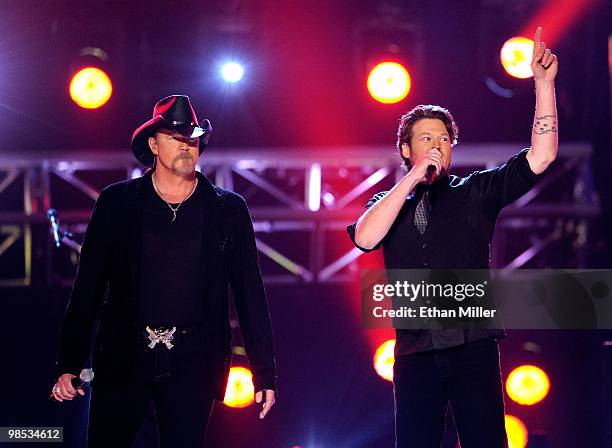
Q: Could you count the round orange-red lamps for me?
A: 7